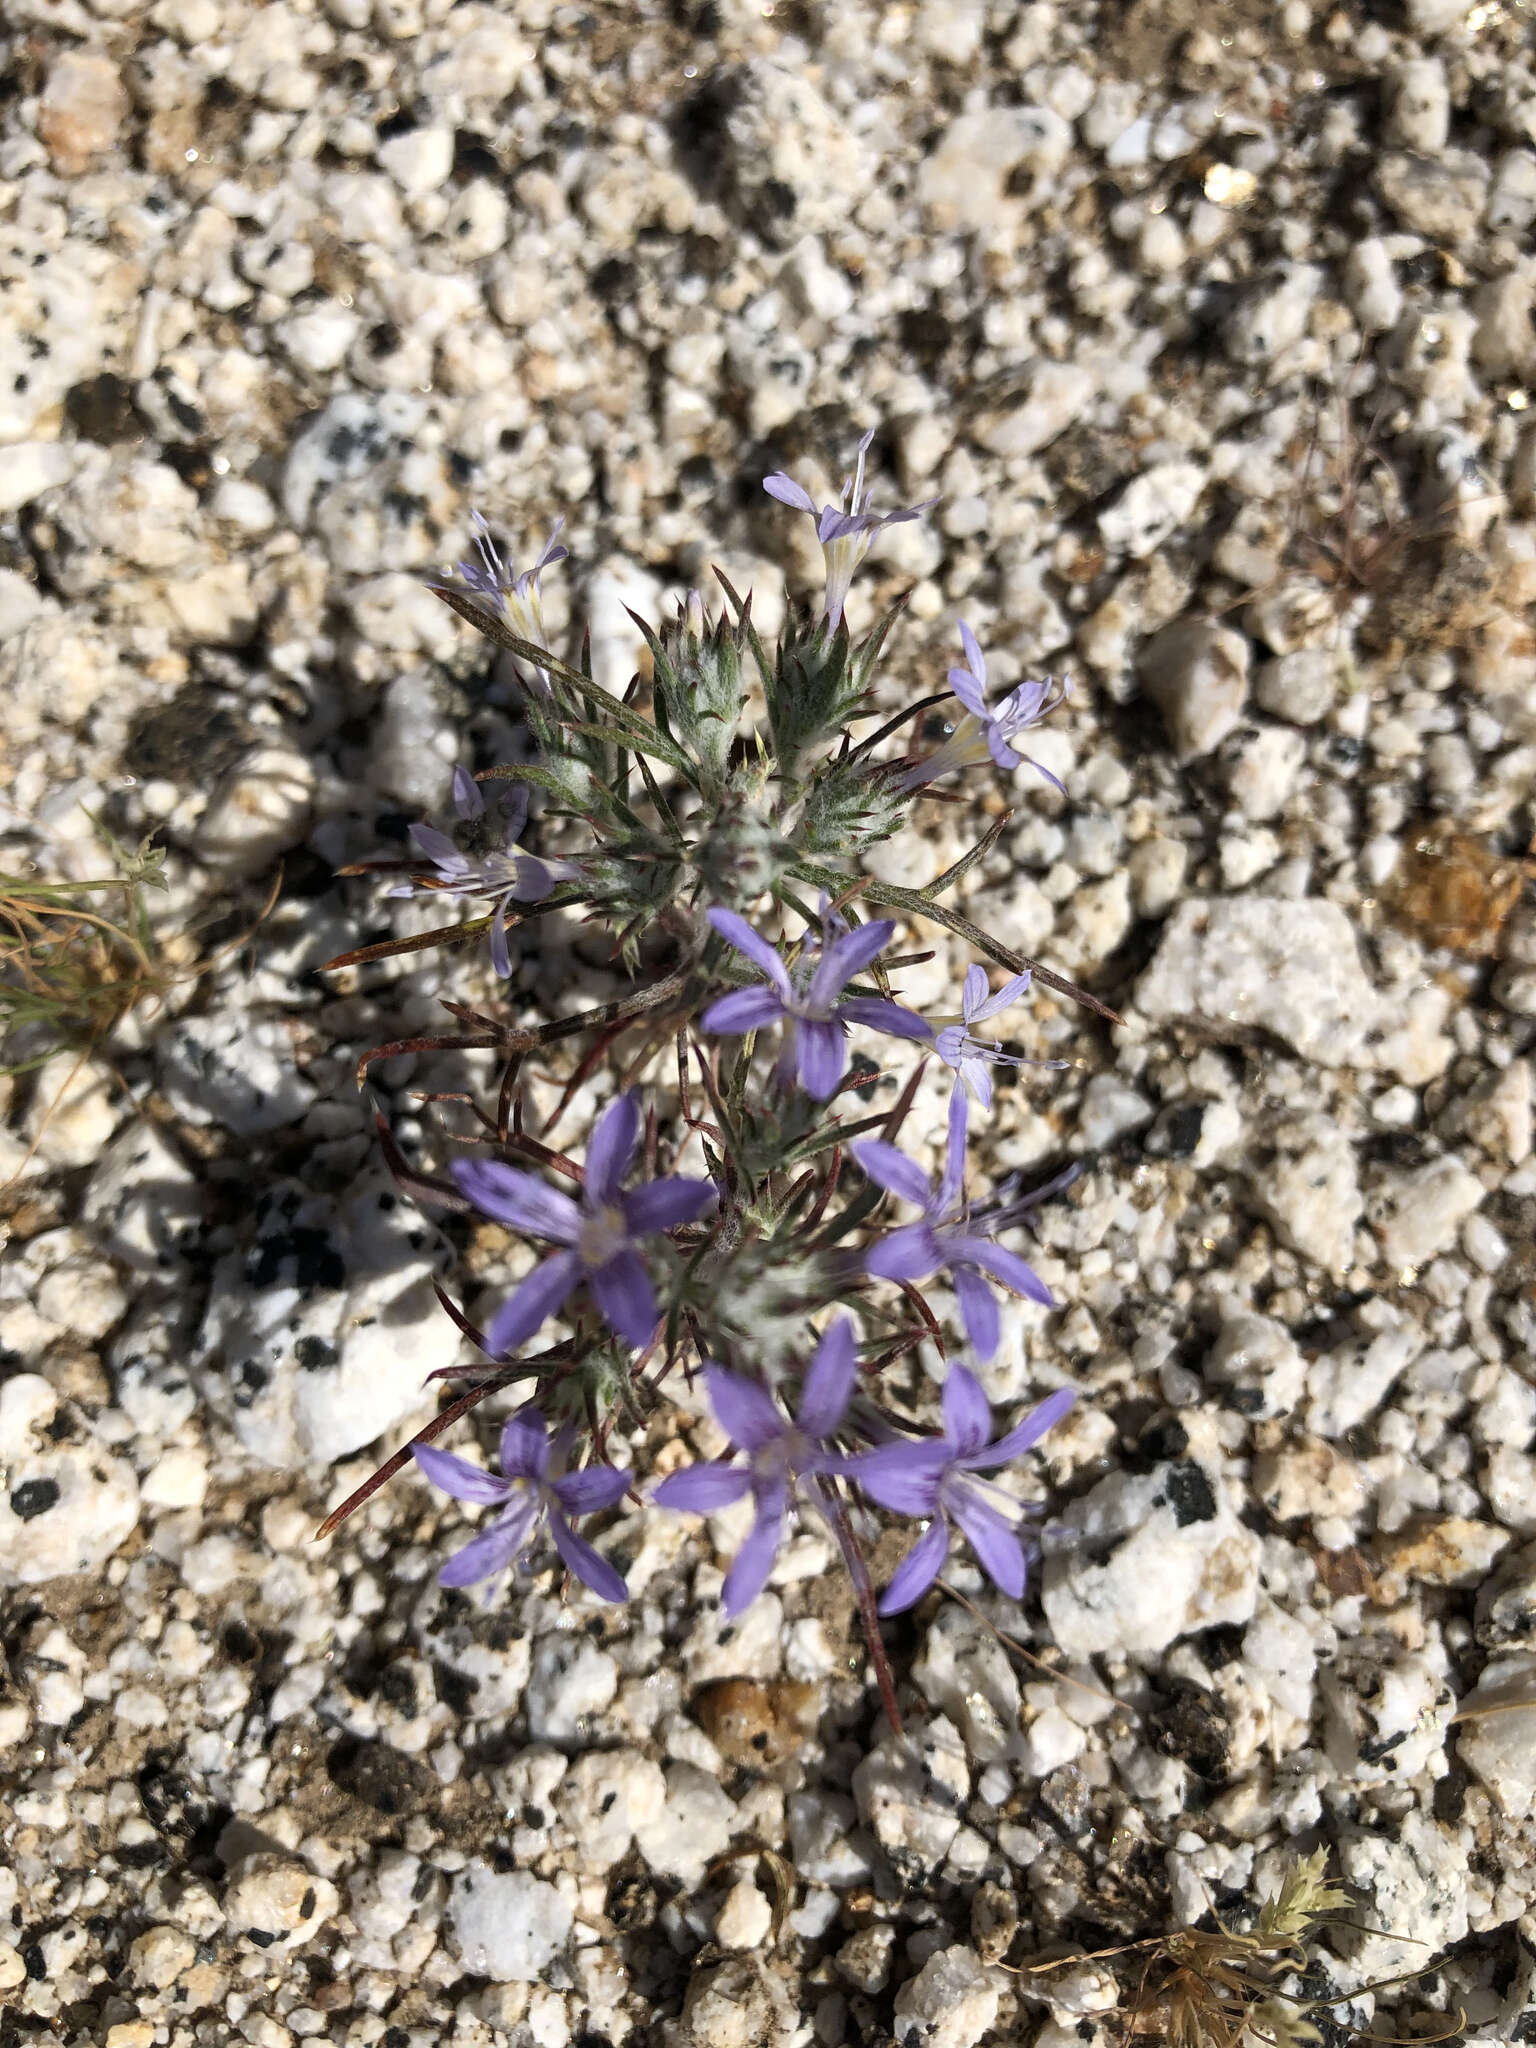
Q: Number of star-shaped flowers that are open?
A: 11